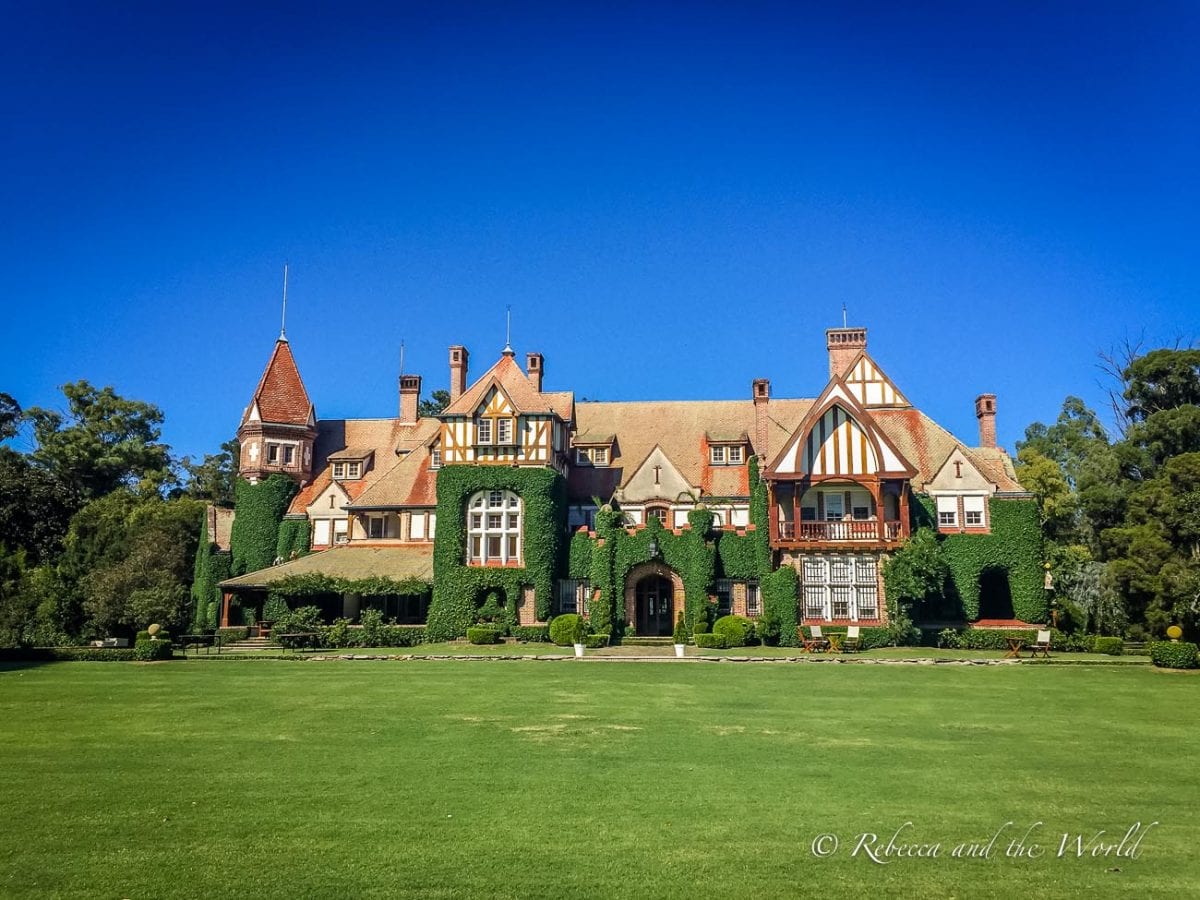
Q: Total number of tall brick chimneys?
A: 6